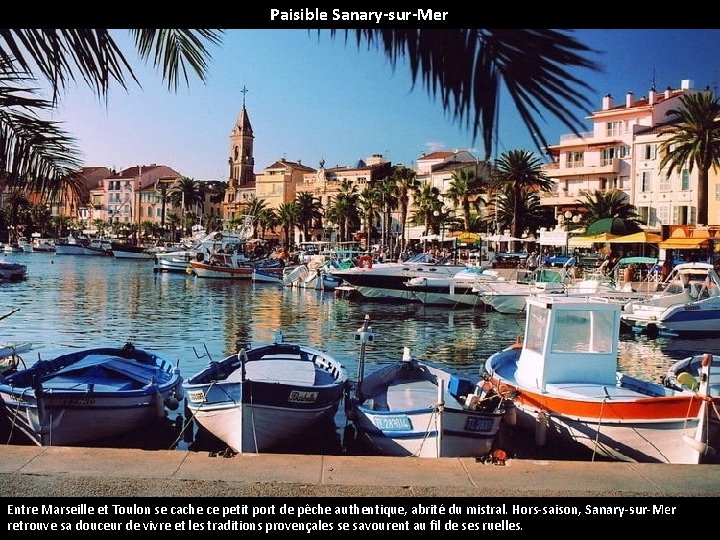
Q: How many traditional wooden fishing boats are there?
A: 4